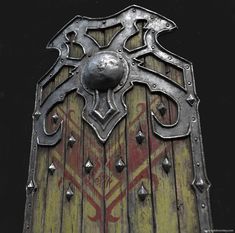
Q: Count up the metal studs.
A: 14